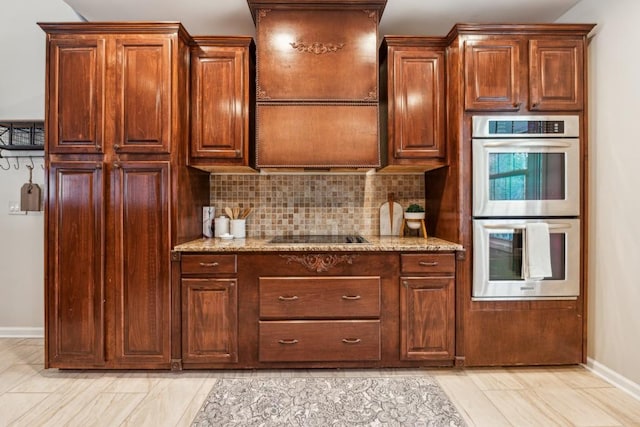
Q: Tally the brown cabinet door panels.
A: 10